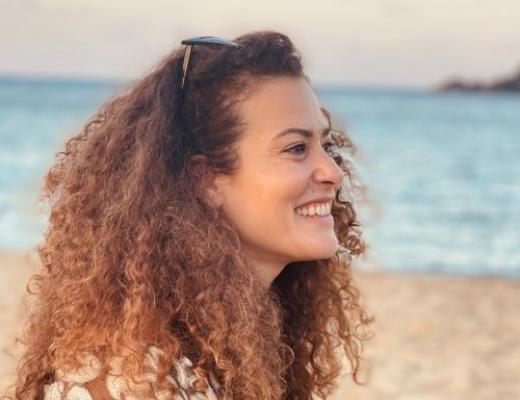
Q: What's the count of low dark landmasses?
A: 1